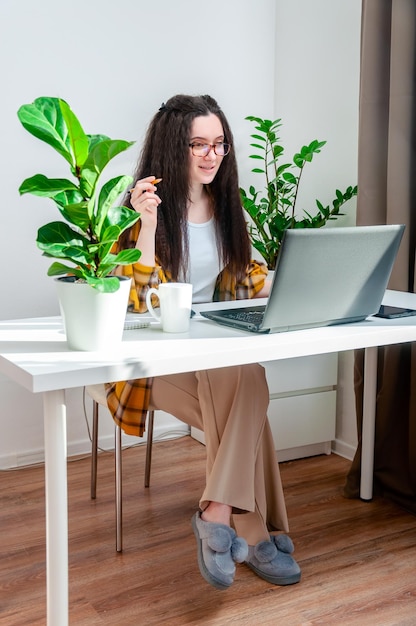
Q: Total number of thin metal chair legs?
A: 3